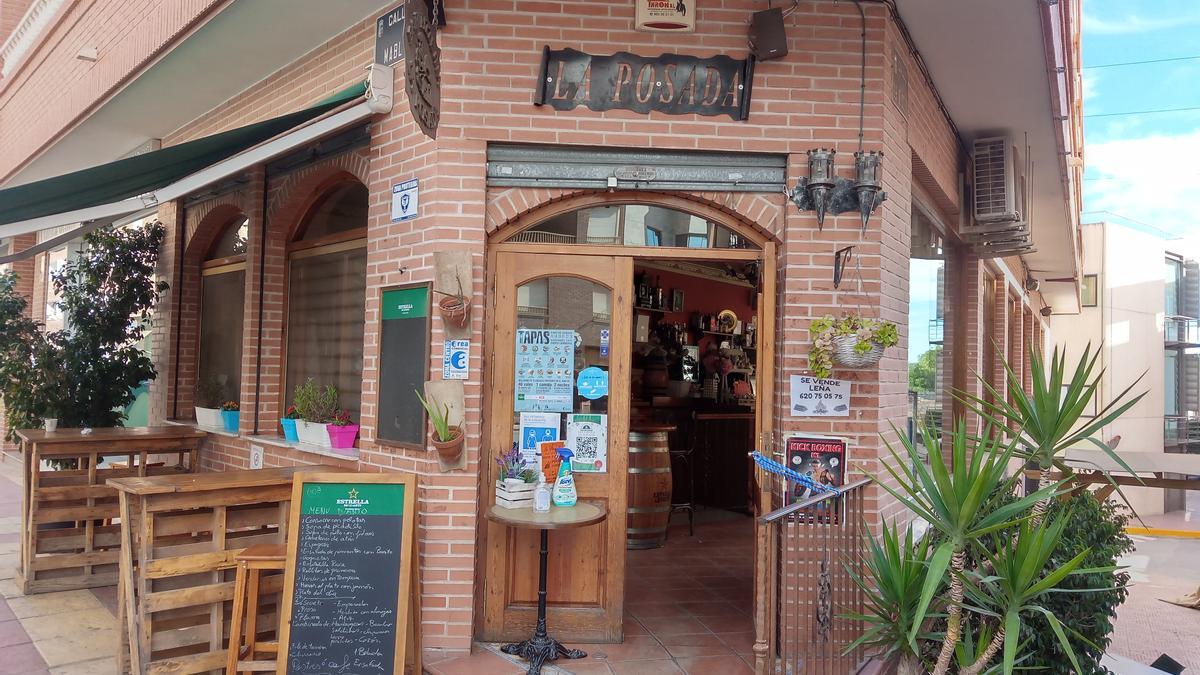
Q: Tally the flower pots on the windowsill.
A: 5